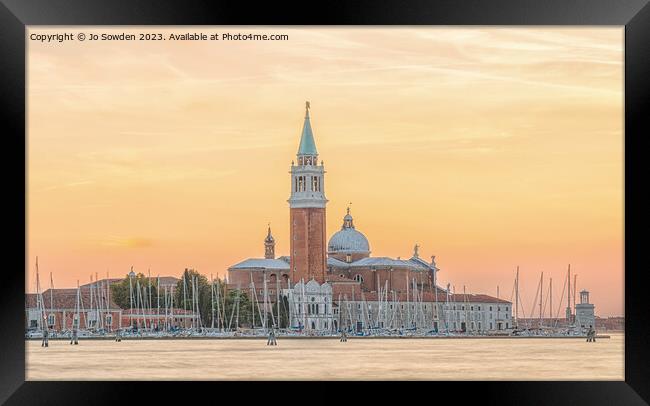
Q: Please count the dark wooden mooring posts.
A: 6